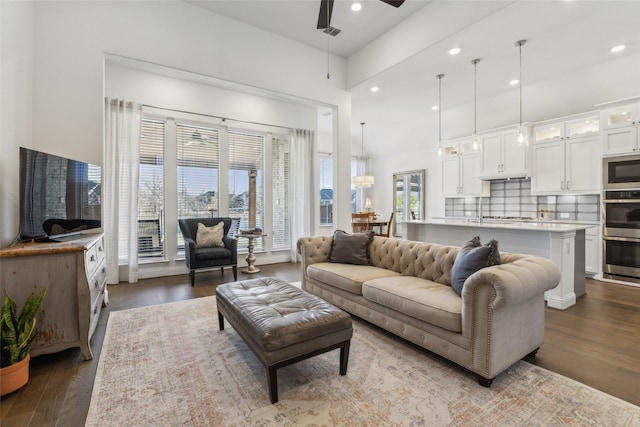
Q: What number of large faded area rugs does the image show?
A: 1